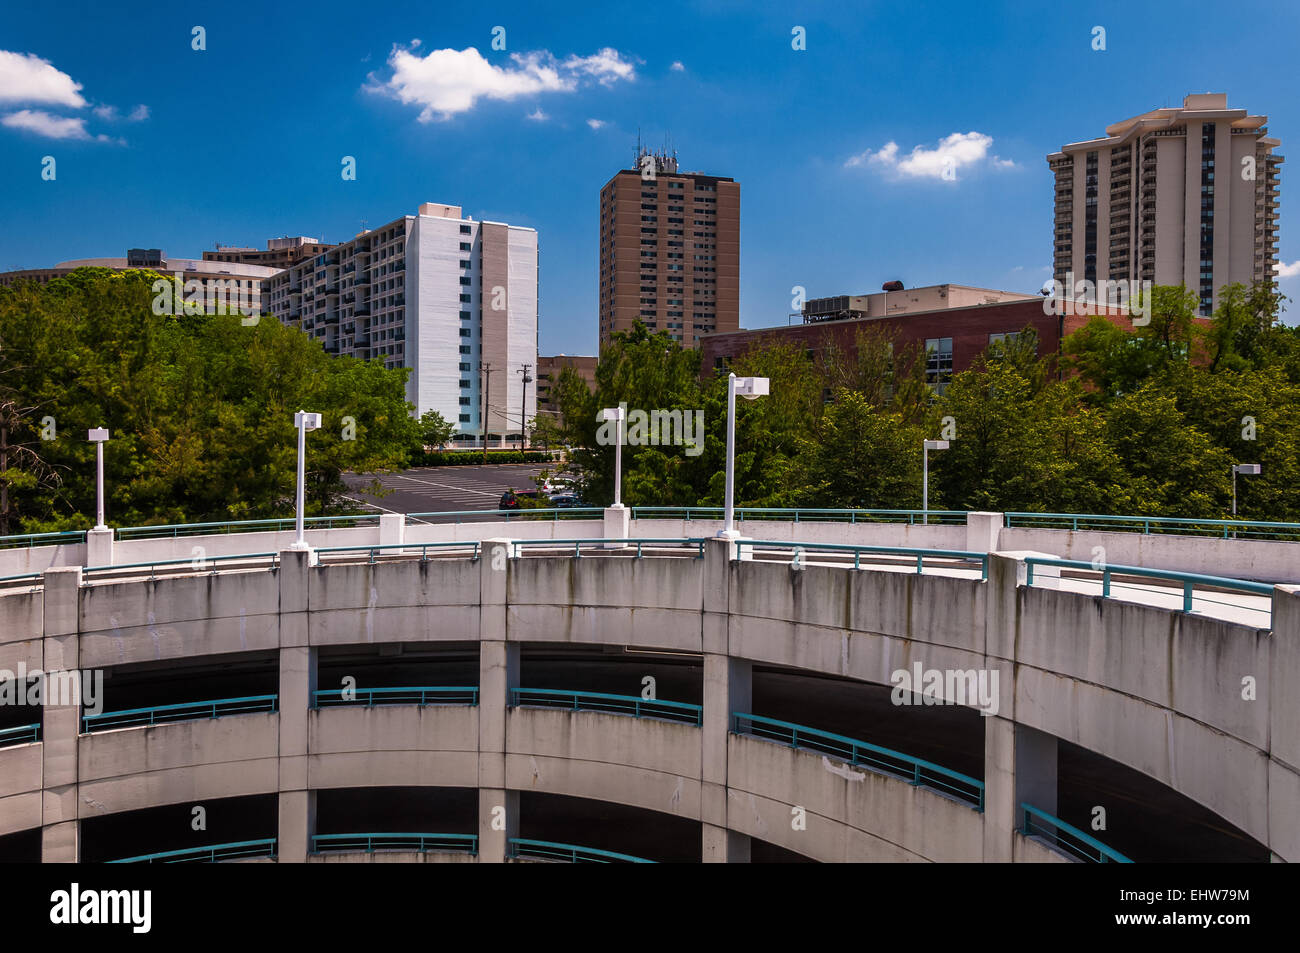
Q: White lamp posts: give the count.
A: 6